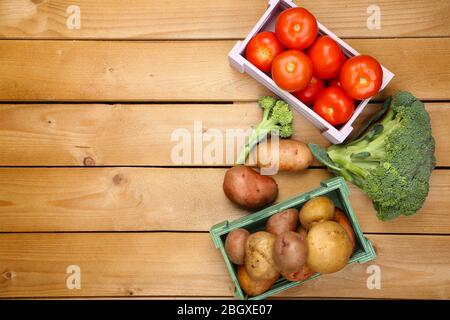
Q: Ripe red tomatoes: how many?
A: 7